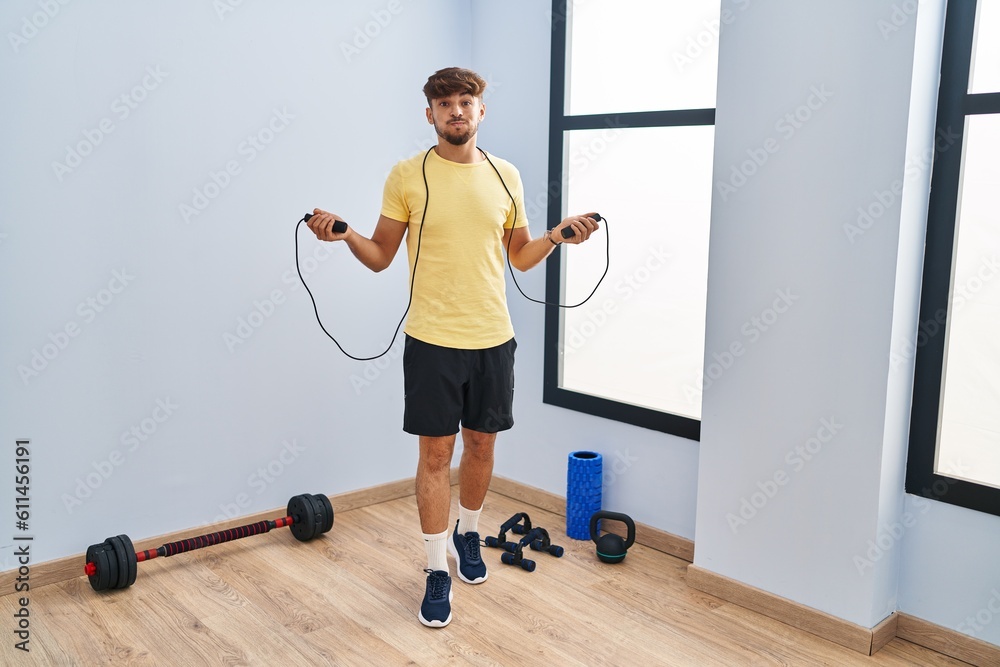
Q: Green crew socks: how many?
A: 0